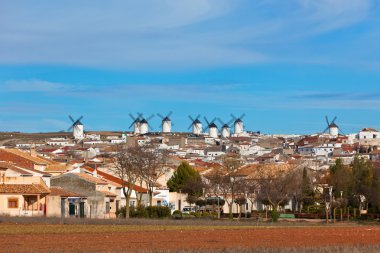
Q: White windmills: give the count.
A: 9